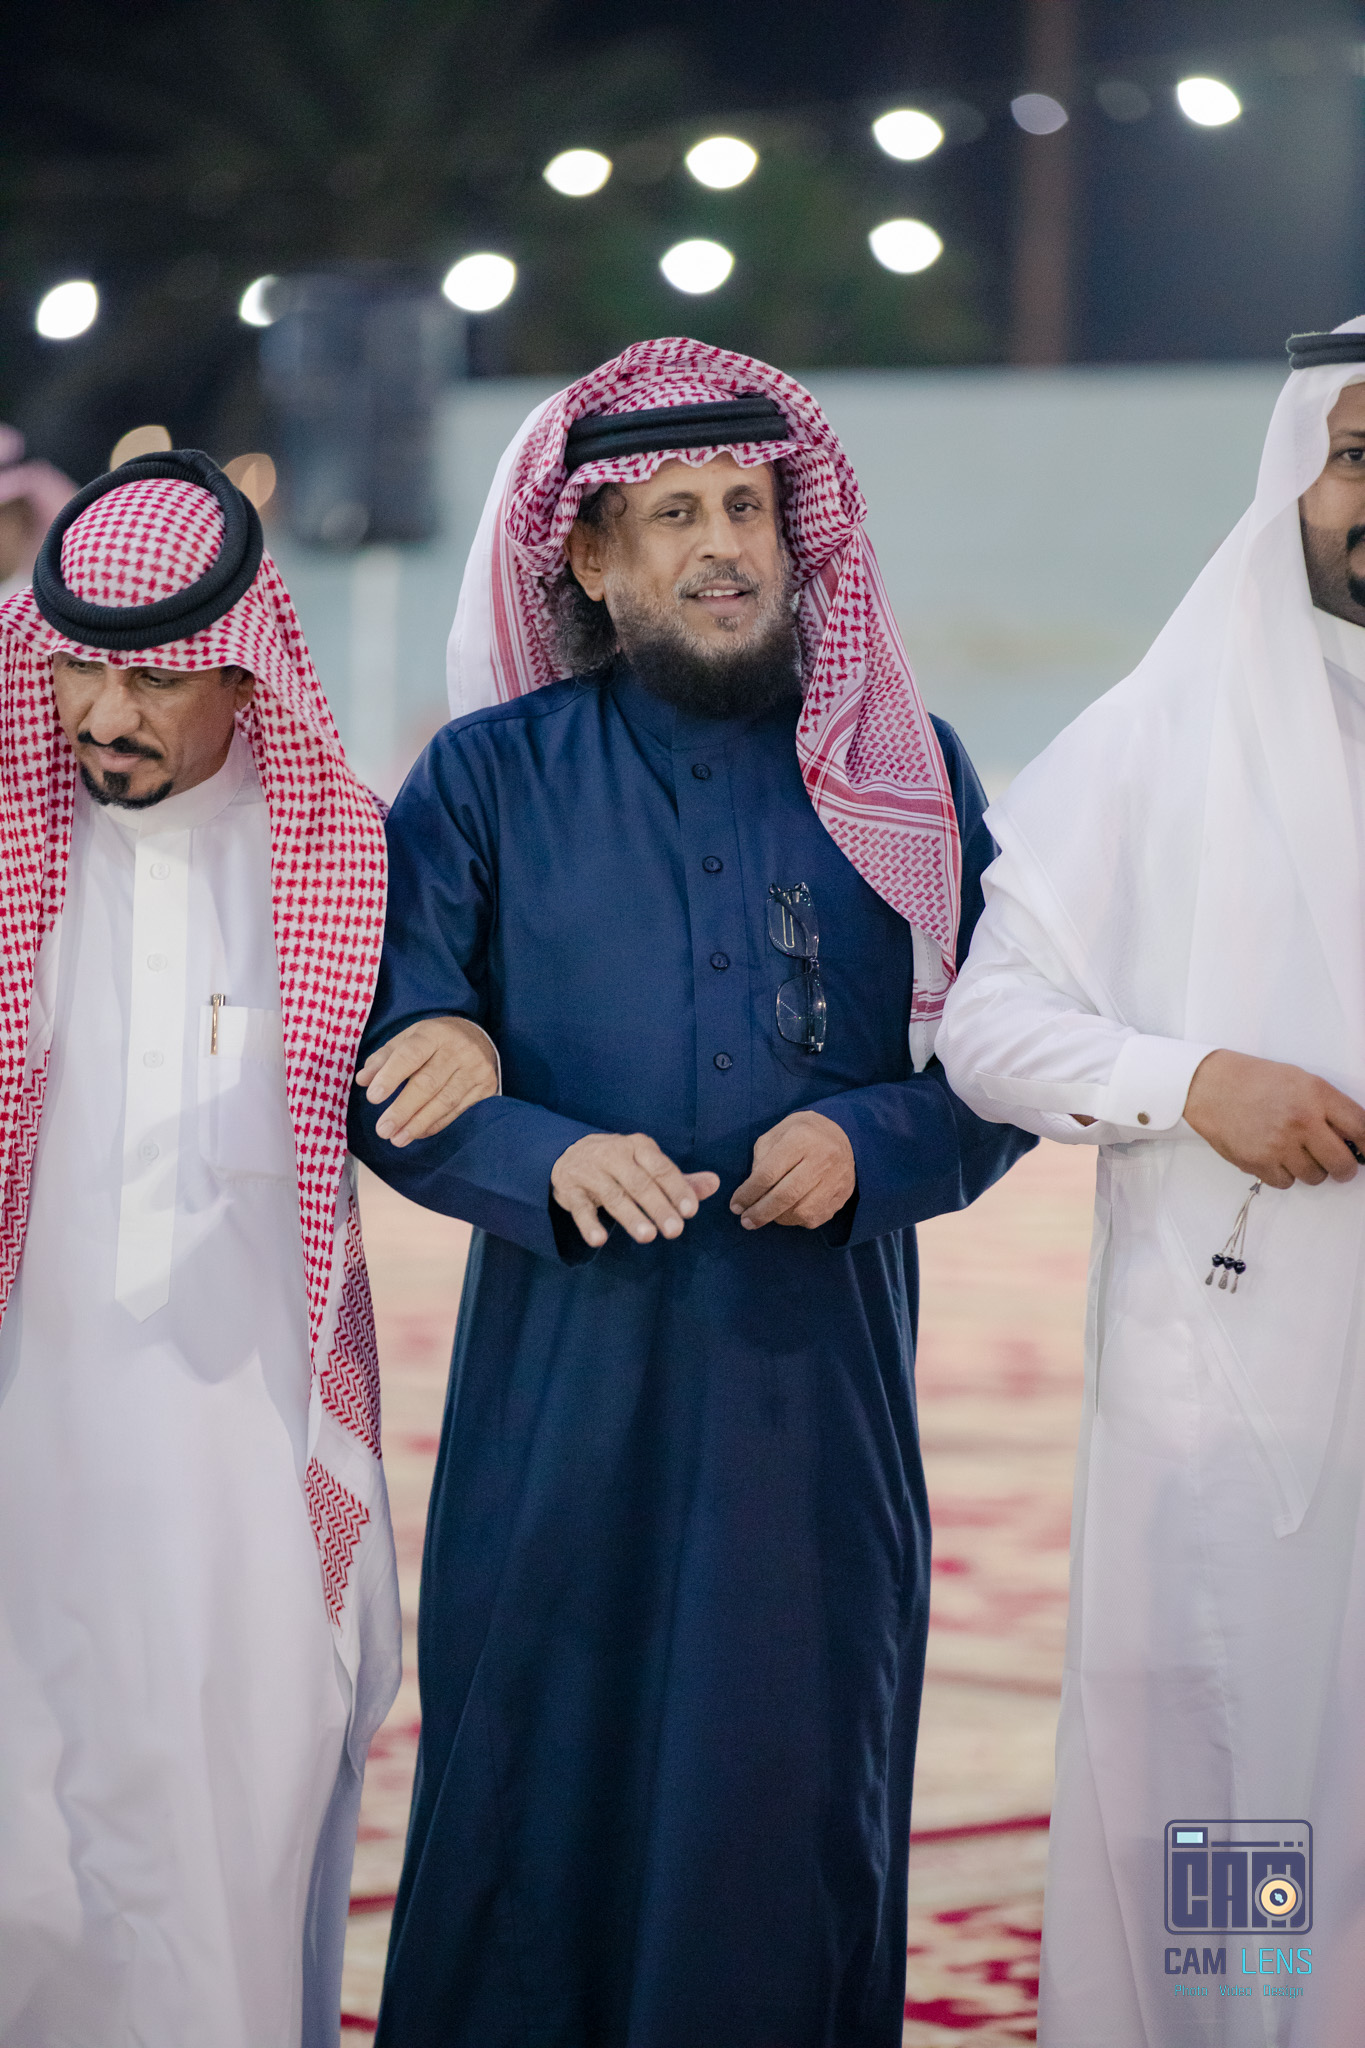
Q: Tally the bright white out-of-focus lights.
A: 9